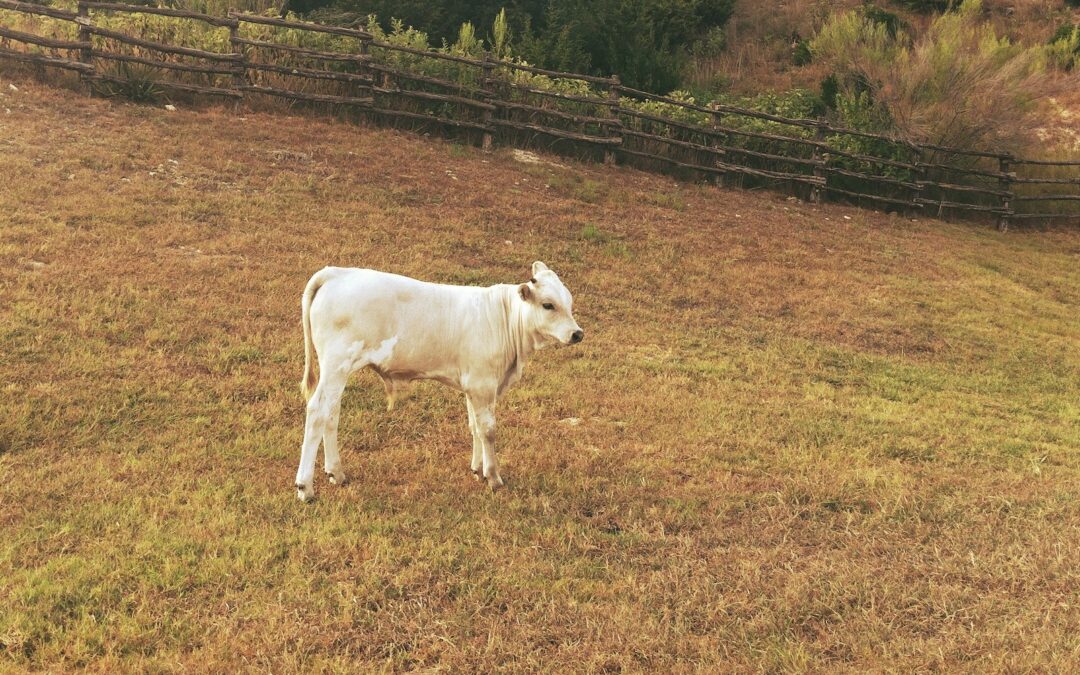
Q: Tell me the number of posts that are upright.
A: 9